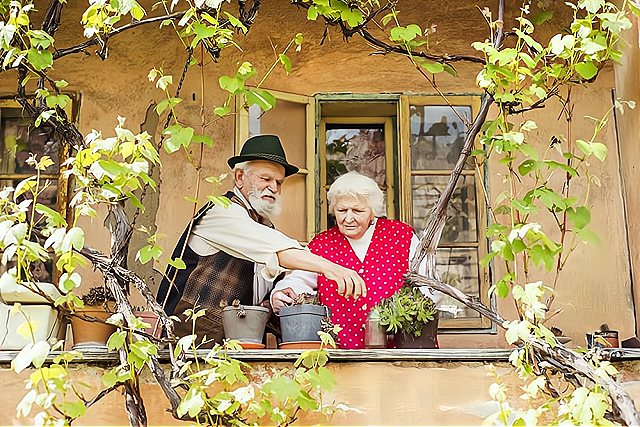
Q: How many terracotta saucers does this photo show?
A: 2